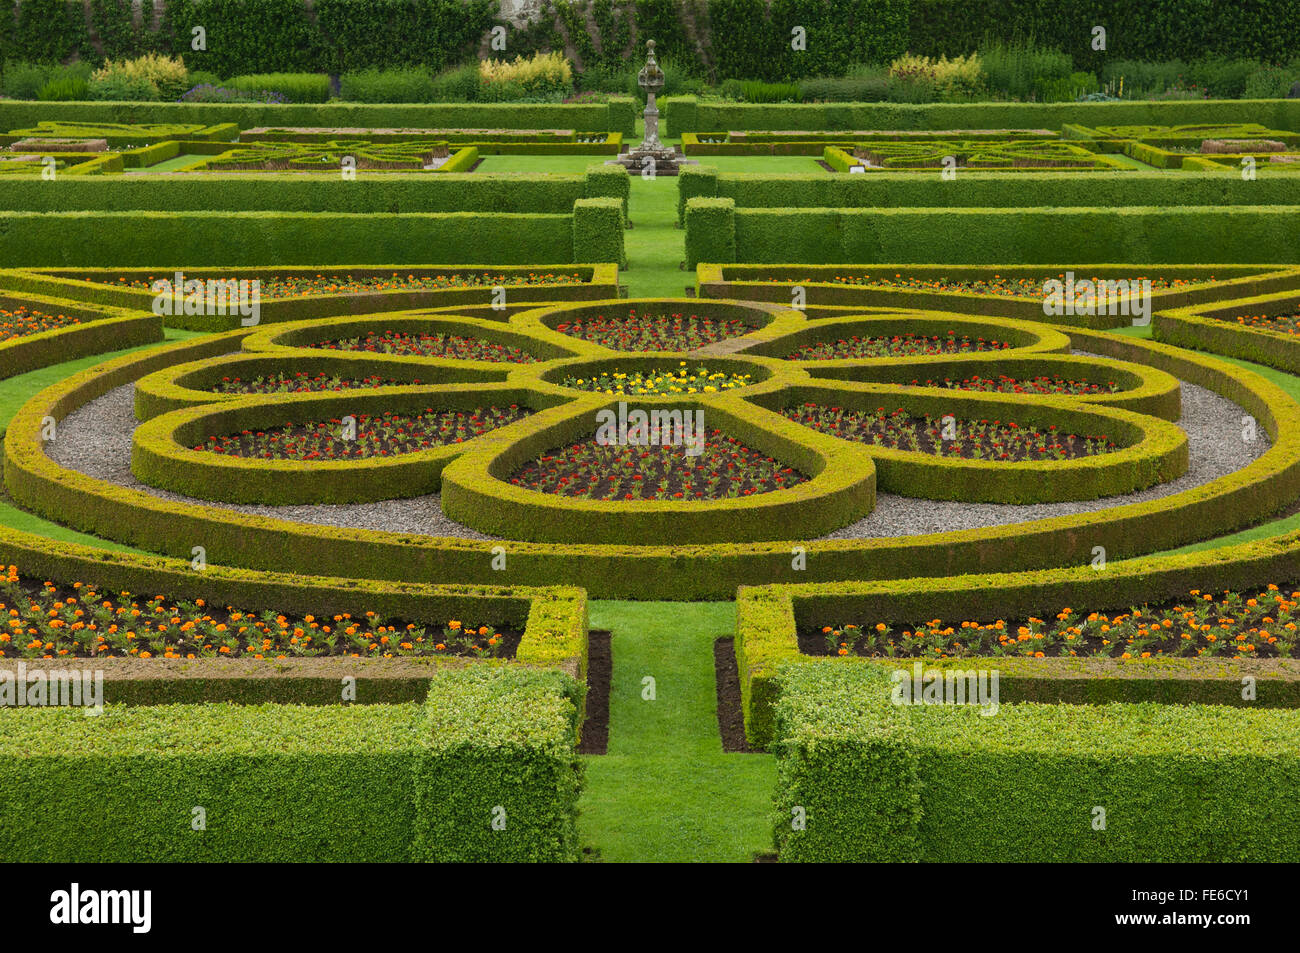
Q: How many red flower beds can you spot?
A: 8